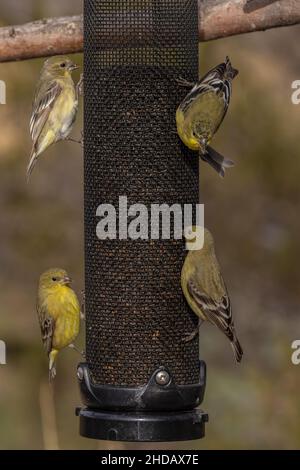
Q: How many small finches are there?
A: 4